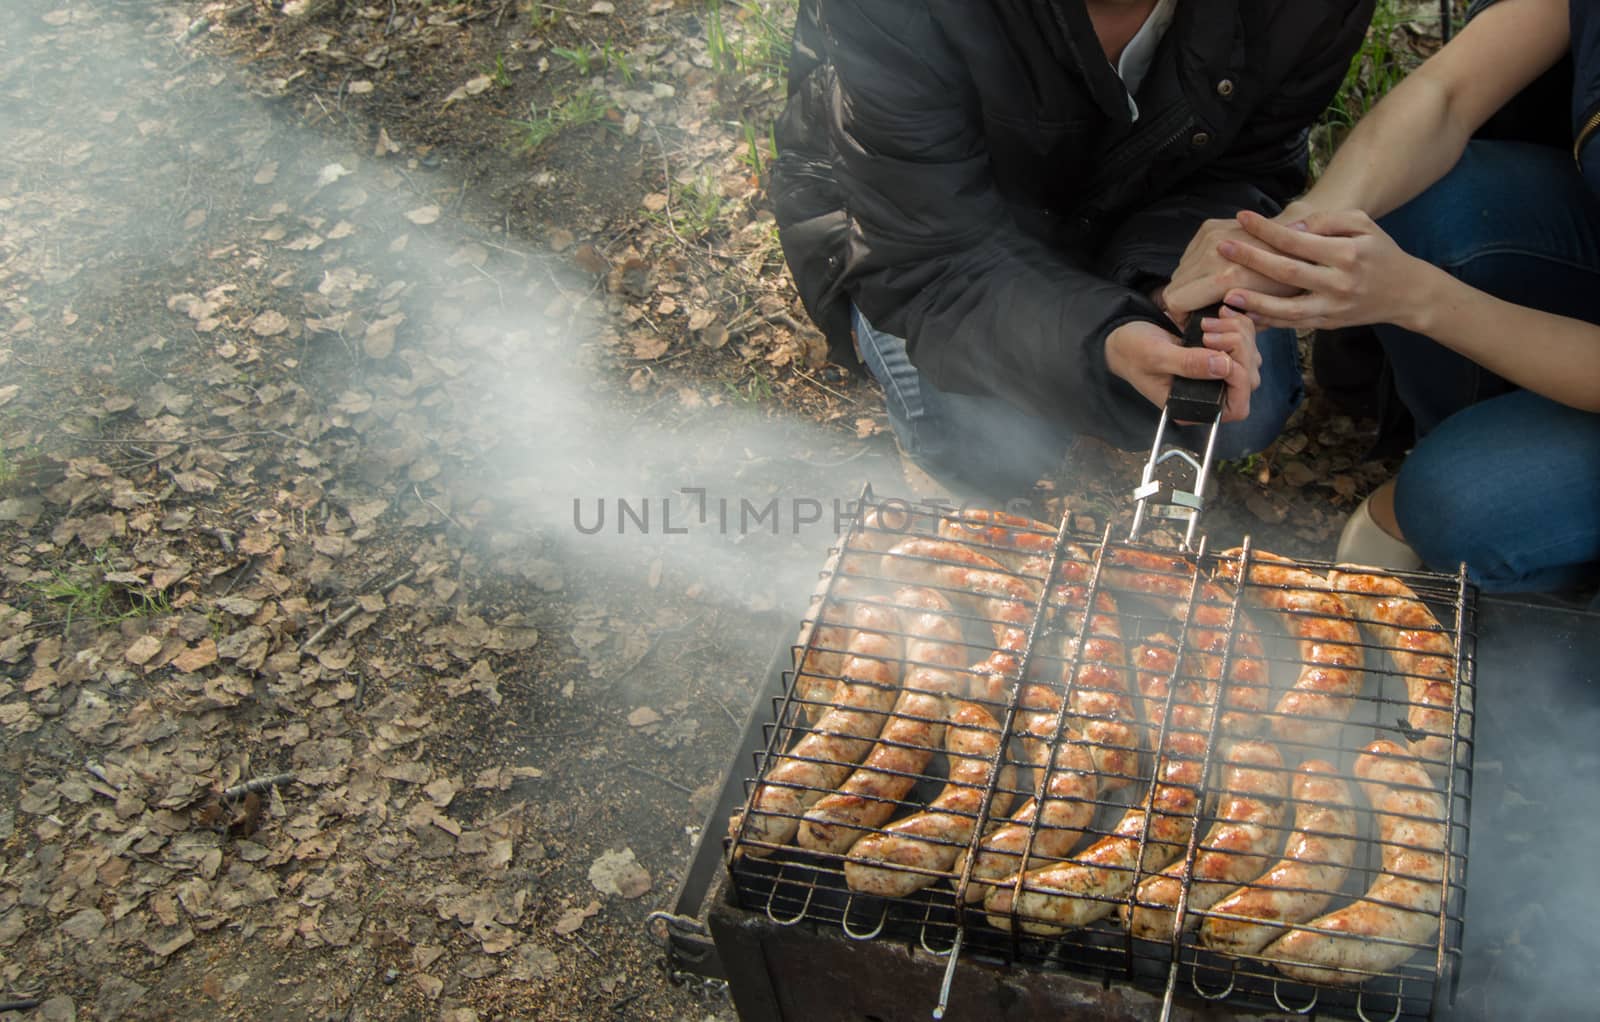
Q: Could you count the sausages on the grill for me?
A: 14